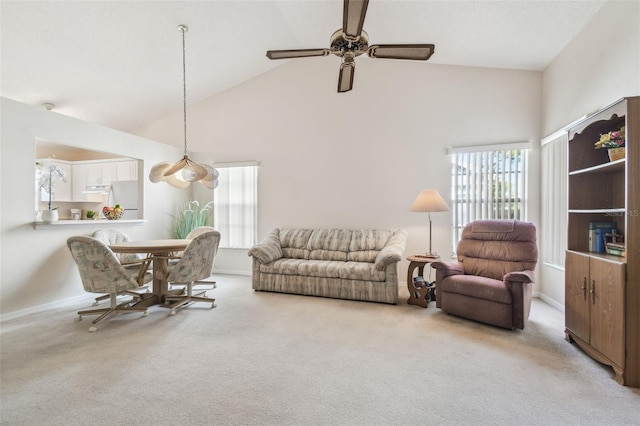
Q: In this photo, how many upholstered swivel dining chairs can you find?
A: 4